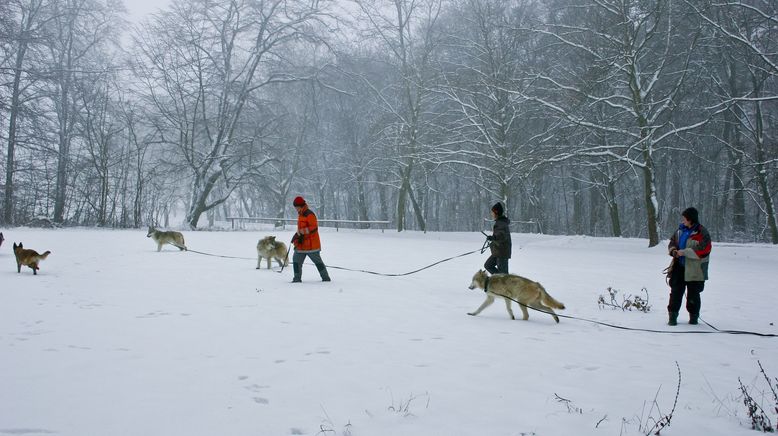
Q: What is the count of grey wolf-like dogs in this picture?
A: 3